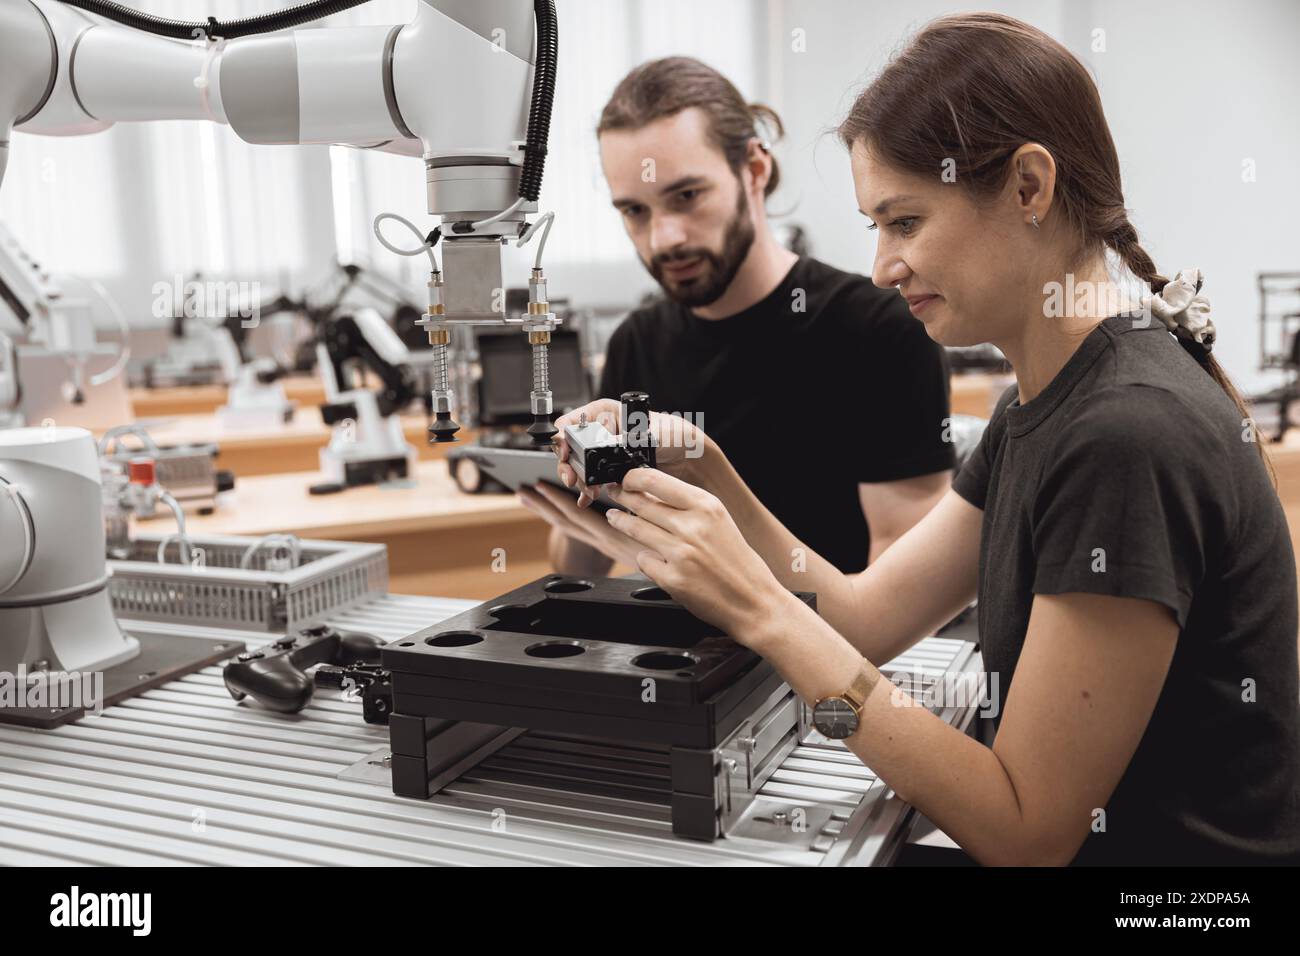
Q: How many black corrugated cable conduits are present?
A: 2